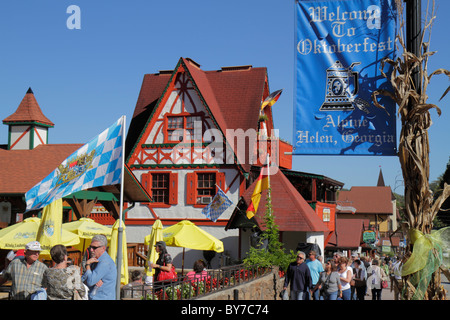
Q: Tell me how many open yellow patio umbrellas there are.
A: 3